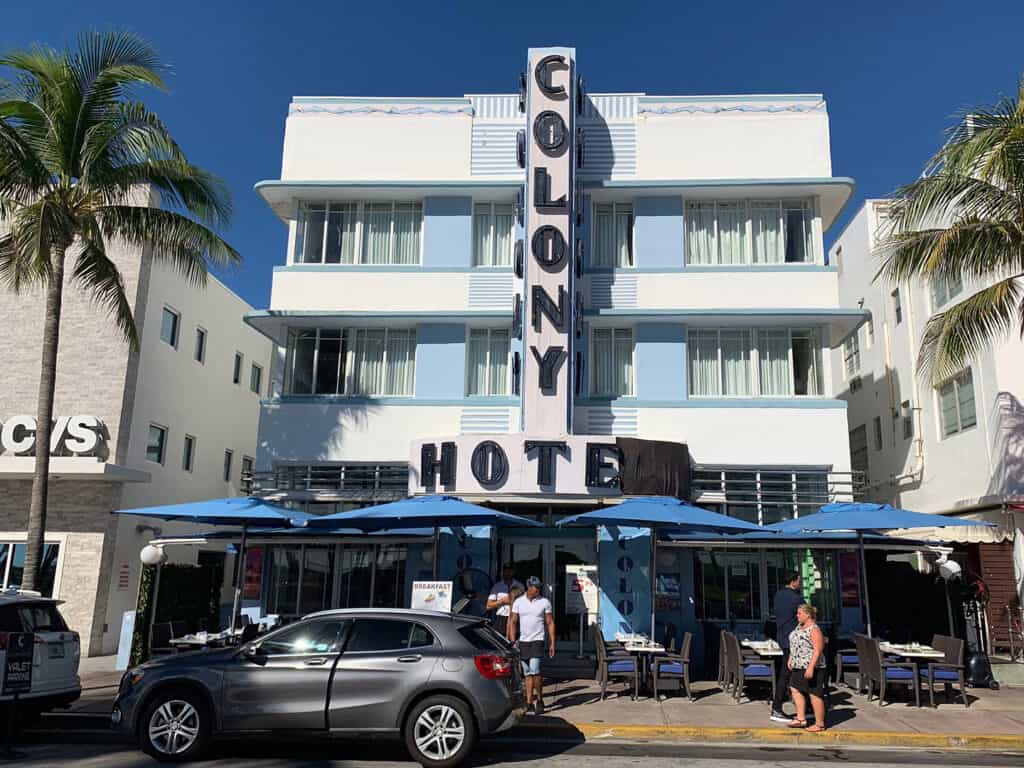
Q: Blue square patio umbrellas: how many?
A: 4